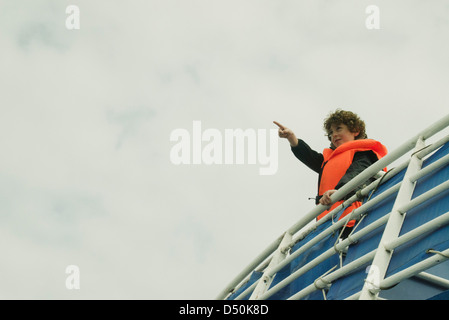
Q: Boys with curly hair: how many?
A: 1